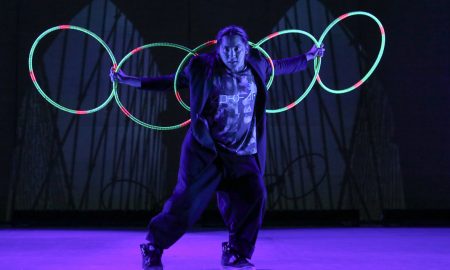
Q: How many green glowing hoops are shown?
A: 5